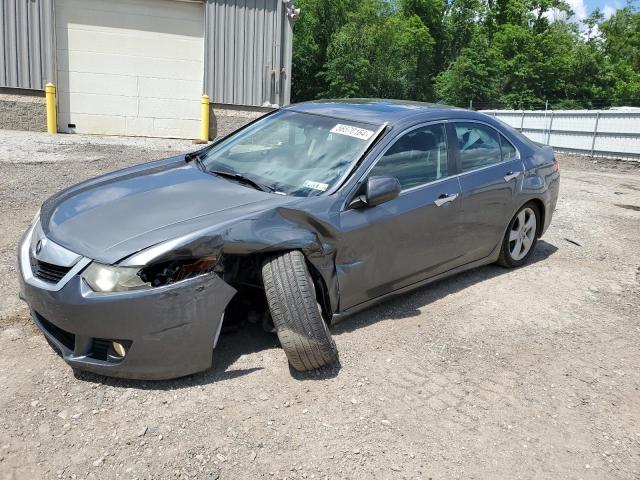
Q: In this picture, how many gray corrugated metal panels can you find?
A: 2